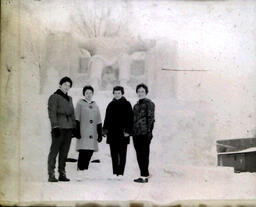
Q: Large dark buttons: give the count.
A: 3